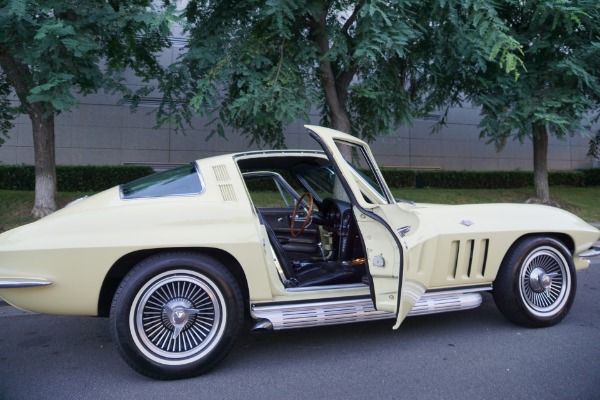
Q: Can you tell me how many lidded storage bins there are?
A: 0